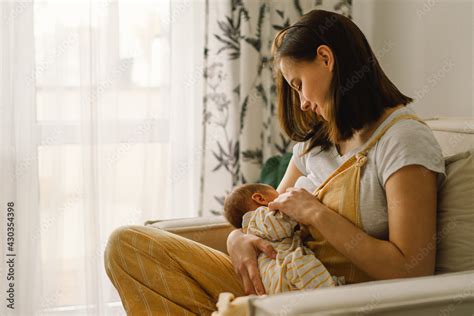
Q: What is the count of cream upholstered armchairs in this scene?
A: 1